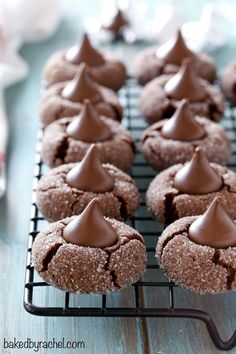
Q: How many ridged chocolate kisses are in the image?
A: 0